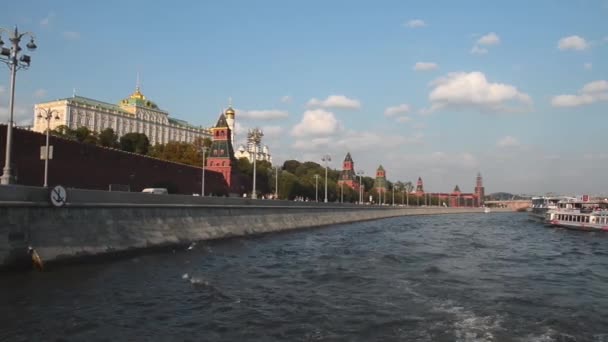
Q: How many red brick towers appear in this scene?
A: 6